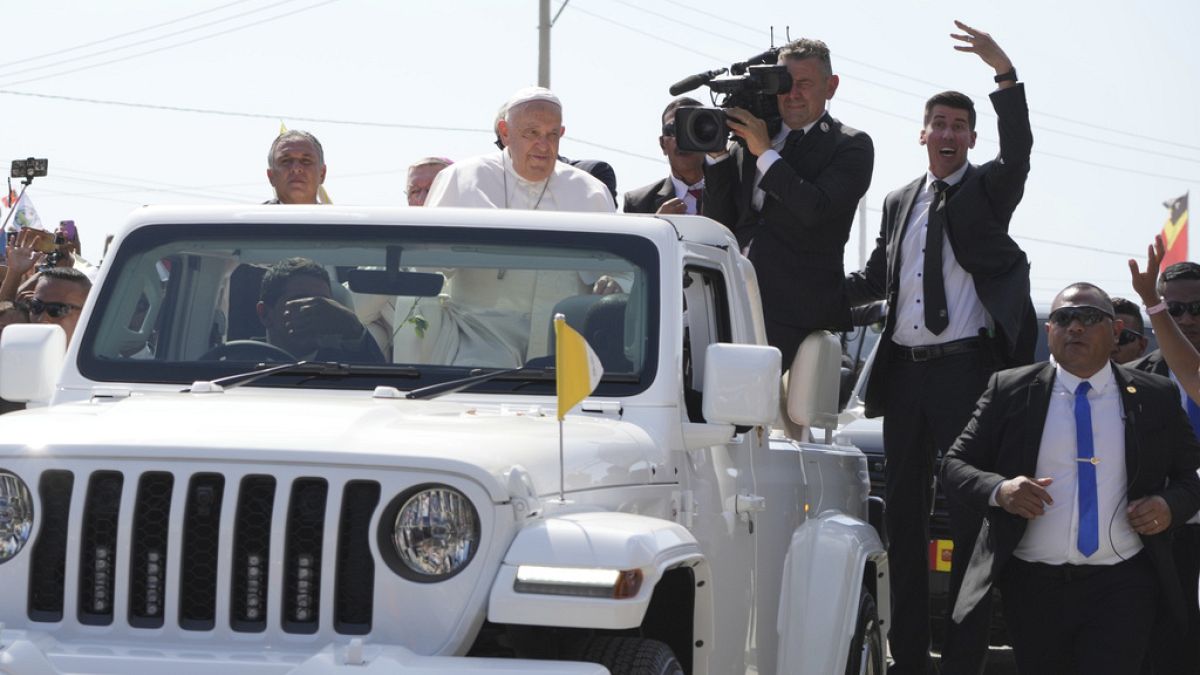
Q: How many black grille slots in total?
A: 7